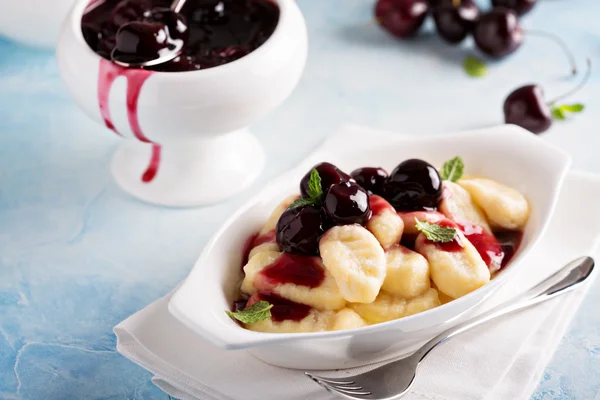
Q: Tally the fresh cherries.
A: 5